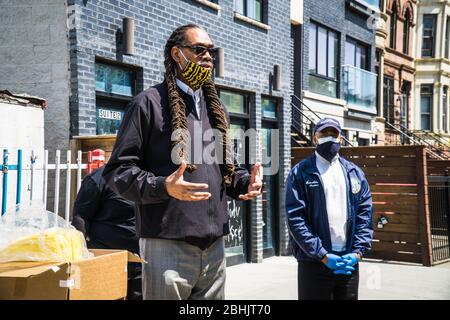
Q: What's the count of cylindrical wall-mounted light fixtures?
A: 3